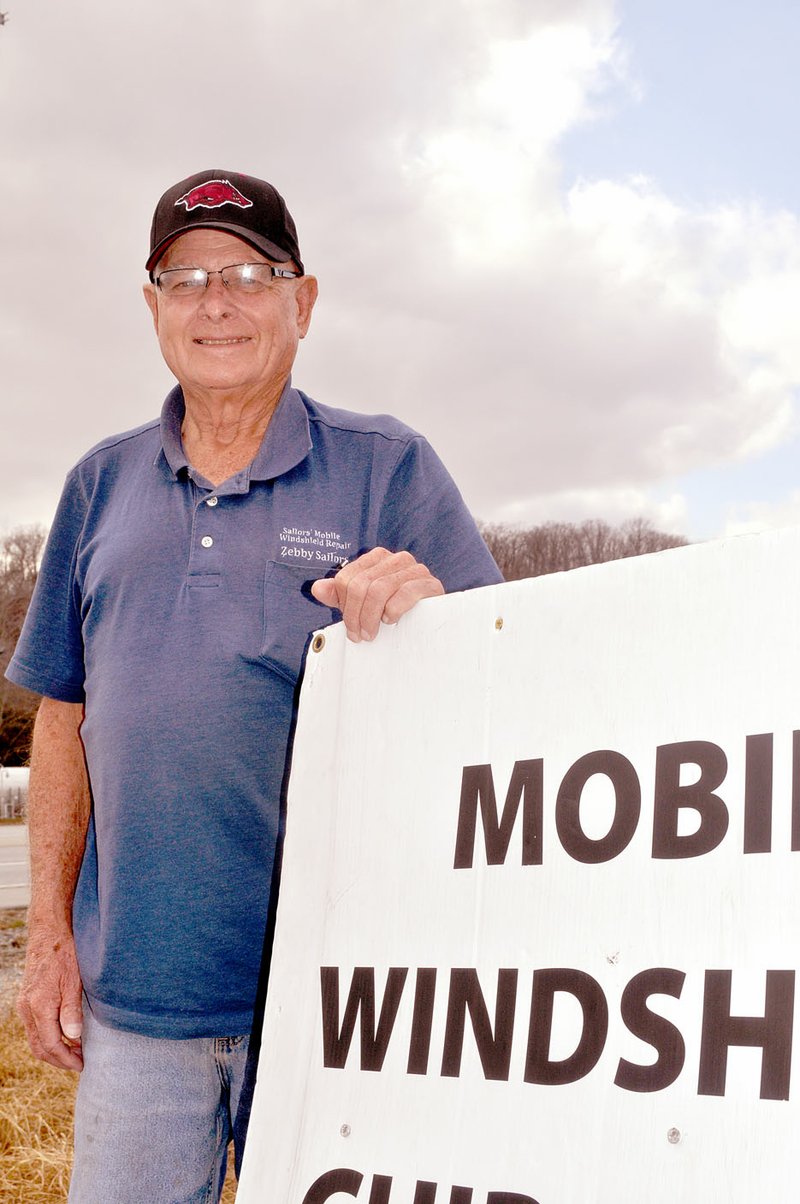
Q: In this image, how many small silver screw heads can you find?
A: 2